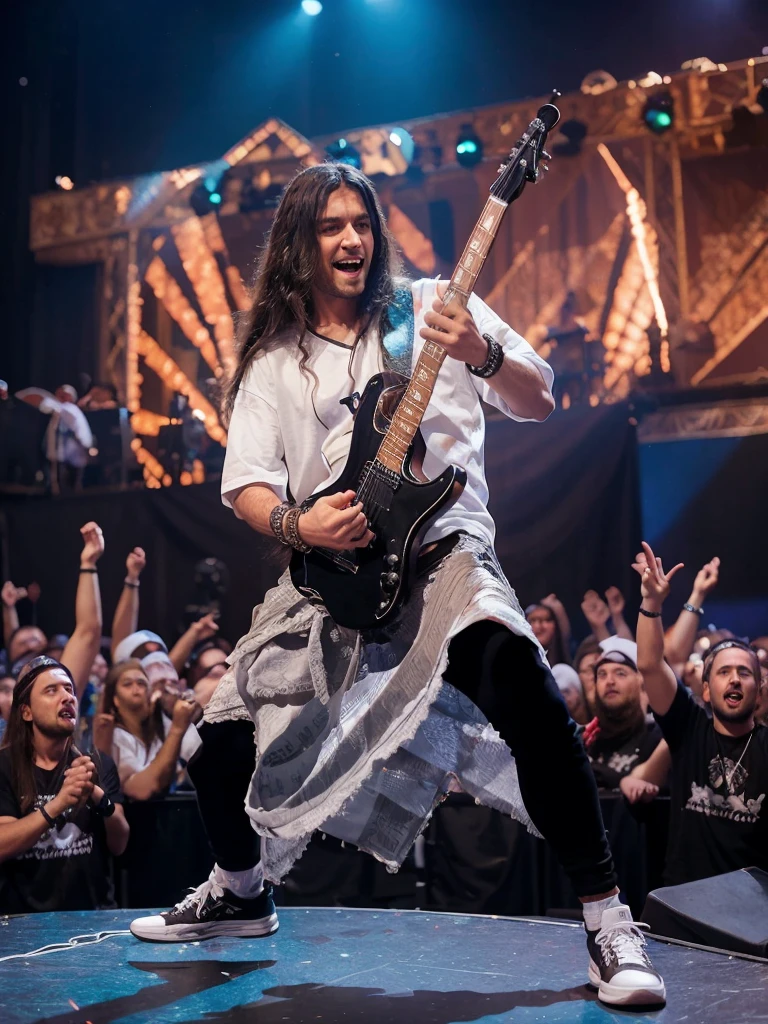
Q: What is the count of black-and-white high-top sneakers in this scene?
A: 2